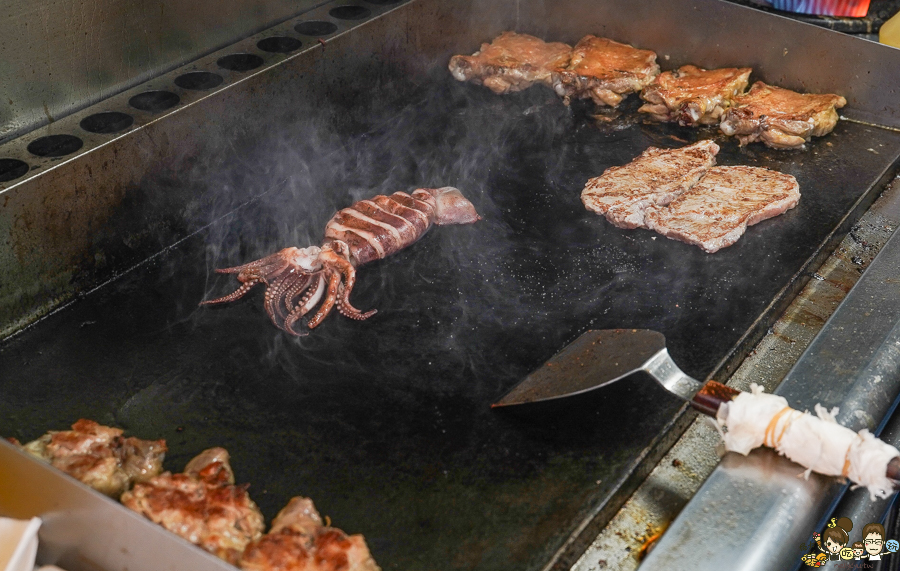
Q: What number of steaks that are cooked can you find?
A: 2